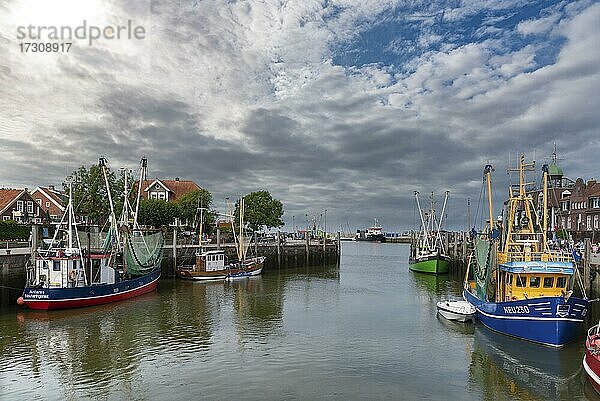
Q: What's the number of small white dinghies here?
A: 1